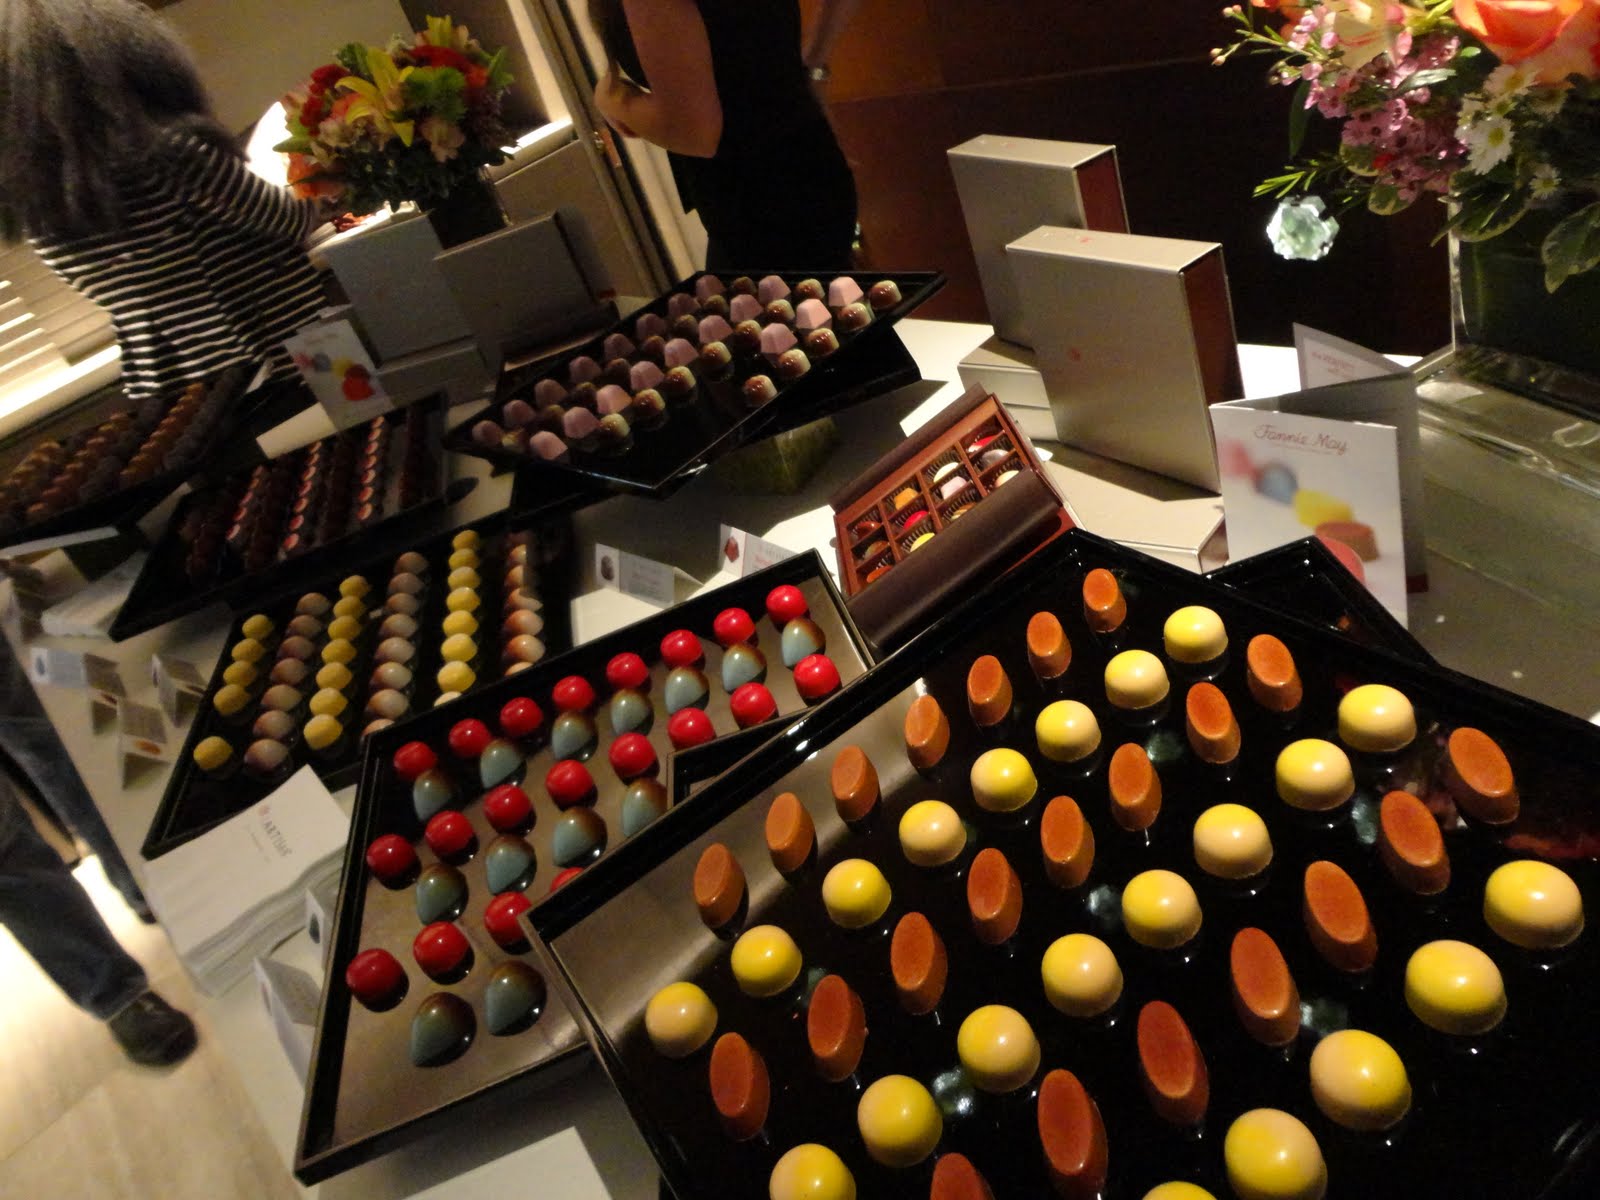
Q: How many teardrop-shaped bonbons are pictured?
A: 13